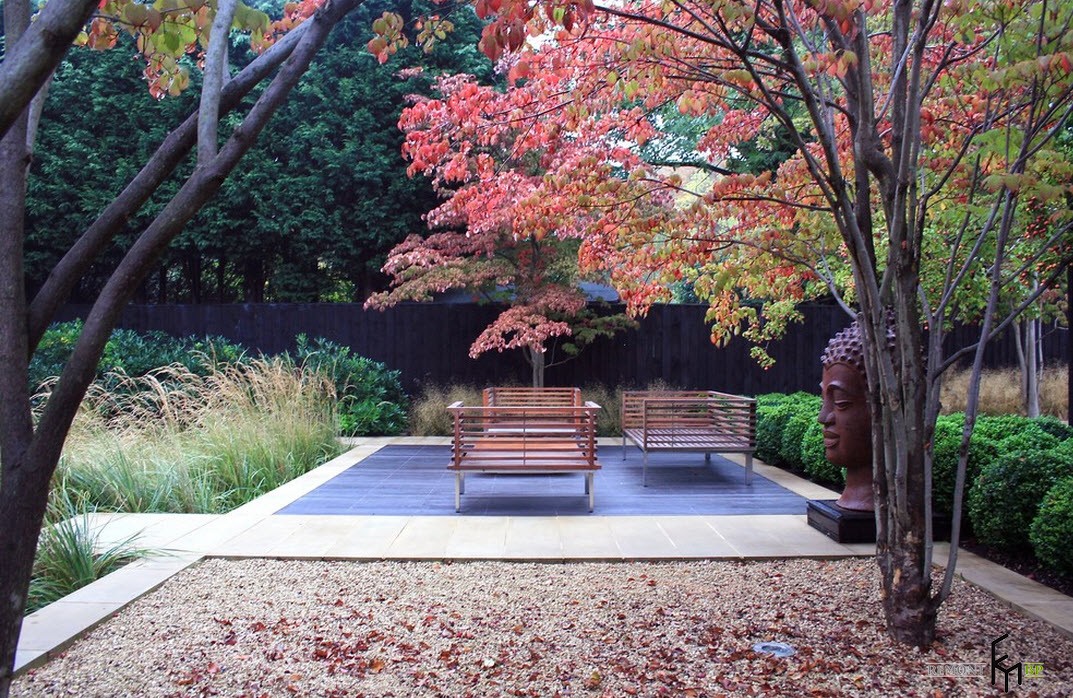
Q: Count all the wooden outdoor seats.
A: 3